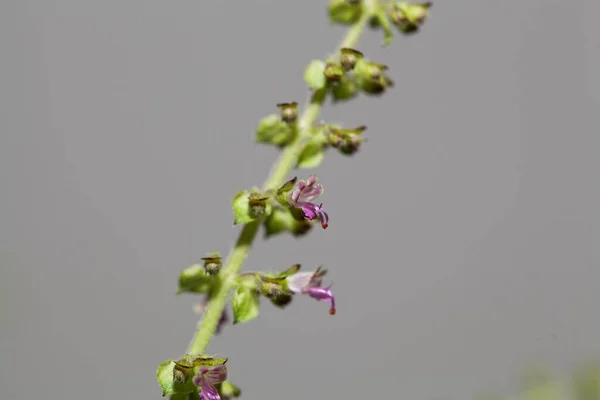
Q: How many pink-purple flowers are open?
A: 3